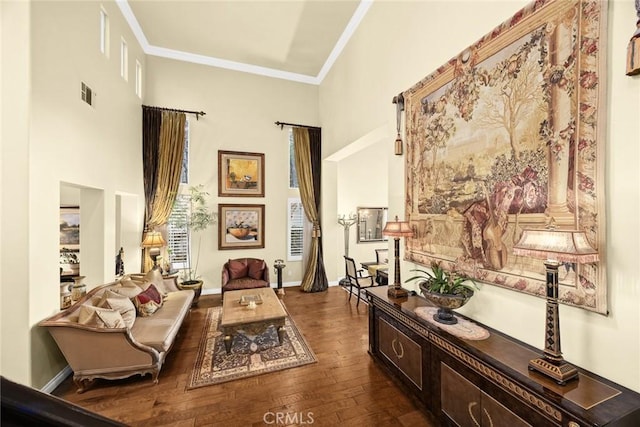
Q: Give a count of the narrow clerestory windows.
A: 3